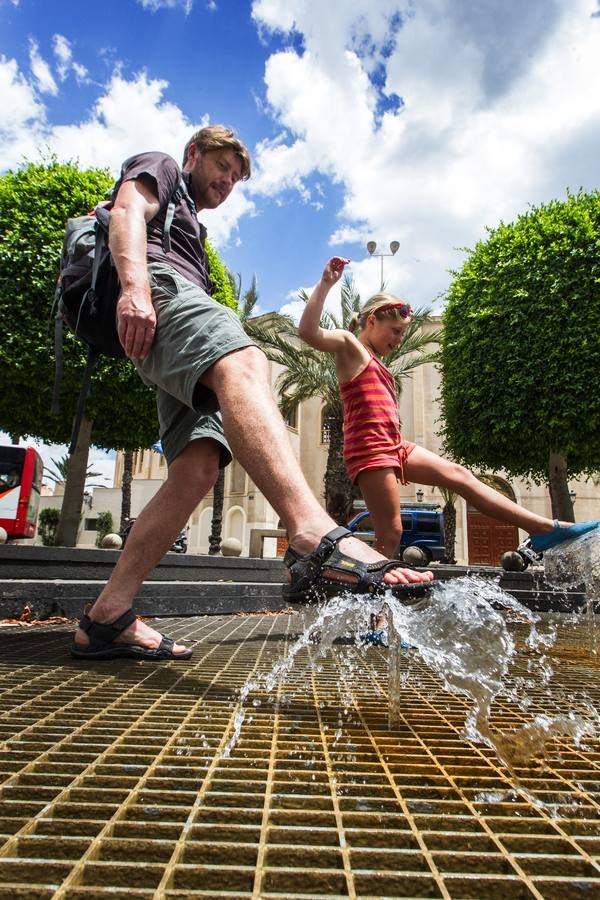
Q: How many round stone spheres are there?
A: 5